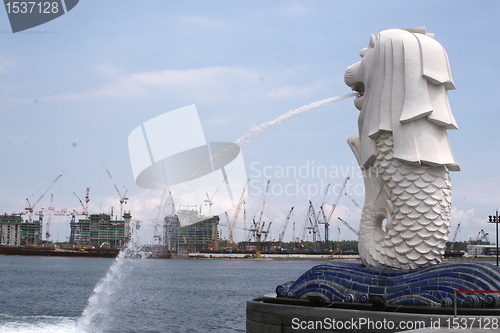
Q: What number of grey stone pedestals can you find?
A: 1